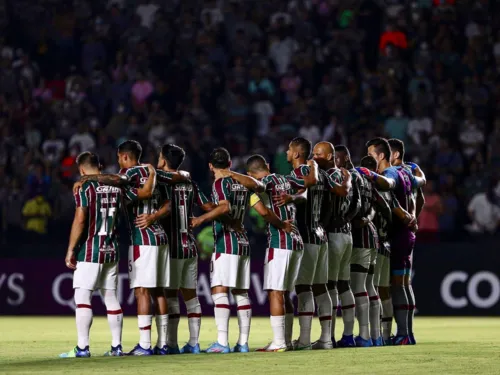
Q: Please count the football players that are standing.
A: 11